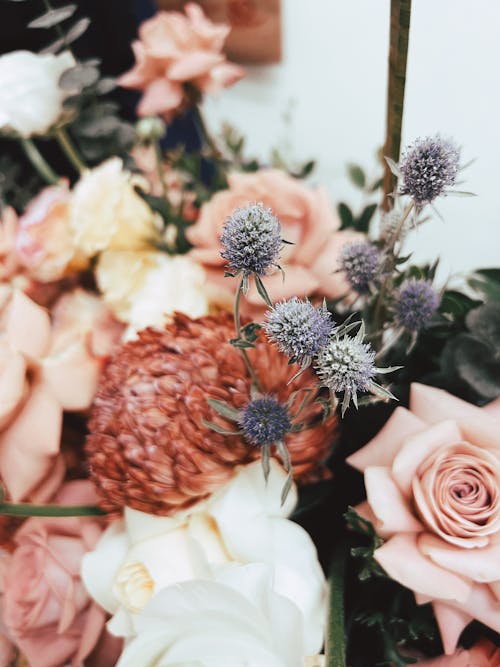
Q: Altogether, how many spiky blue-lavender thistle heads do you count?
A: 7